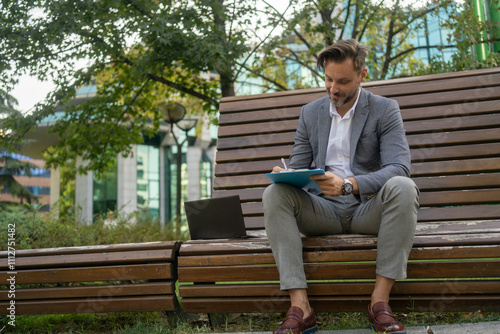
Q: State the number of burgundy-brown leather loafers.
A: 2